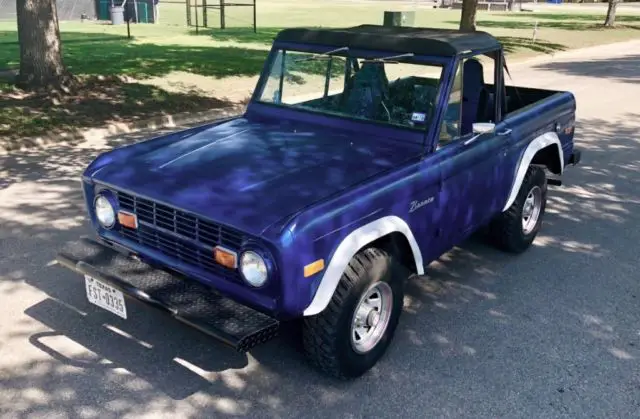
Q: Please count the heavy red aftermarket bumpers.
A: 0